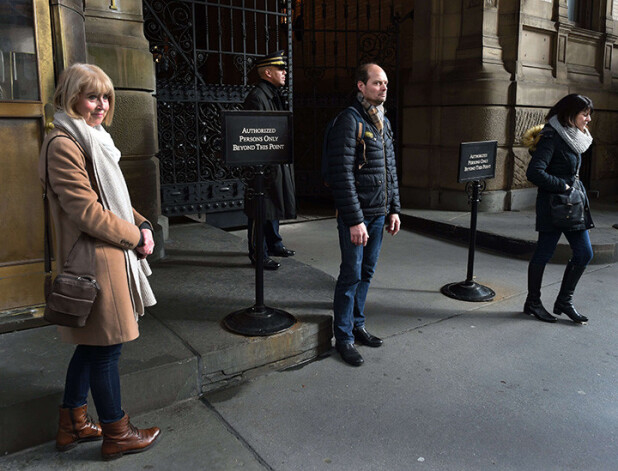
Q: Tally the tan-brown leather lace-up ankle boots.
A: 2